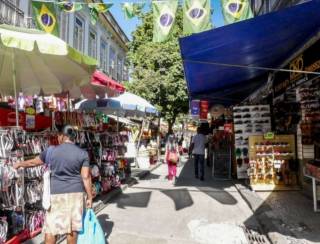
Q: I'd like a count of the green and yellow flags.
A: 7